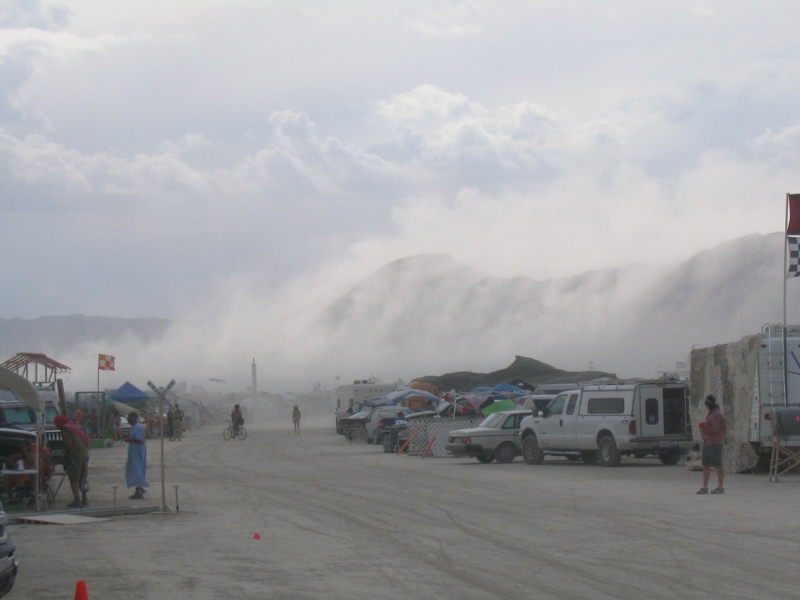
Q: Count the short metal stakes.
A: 2